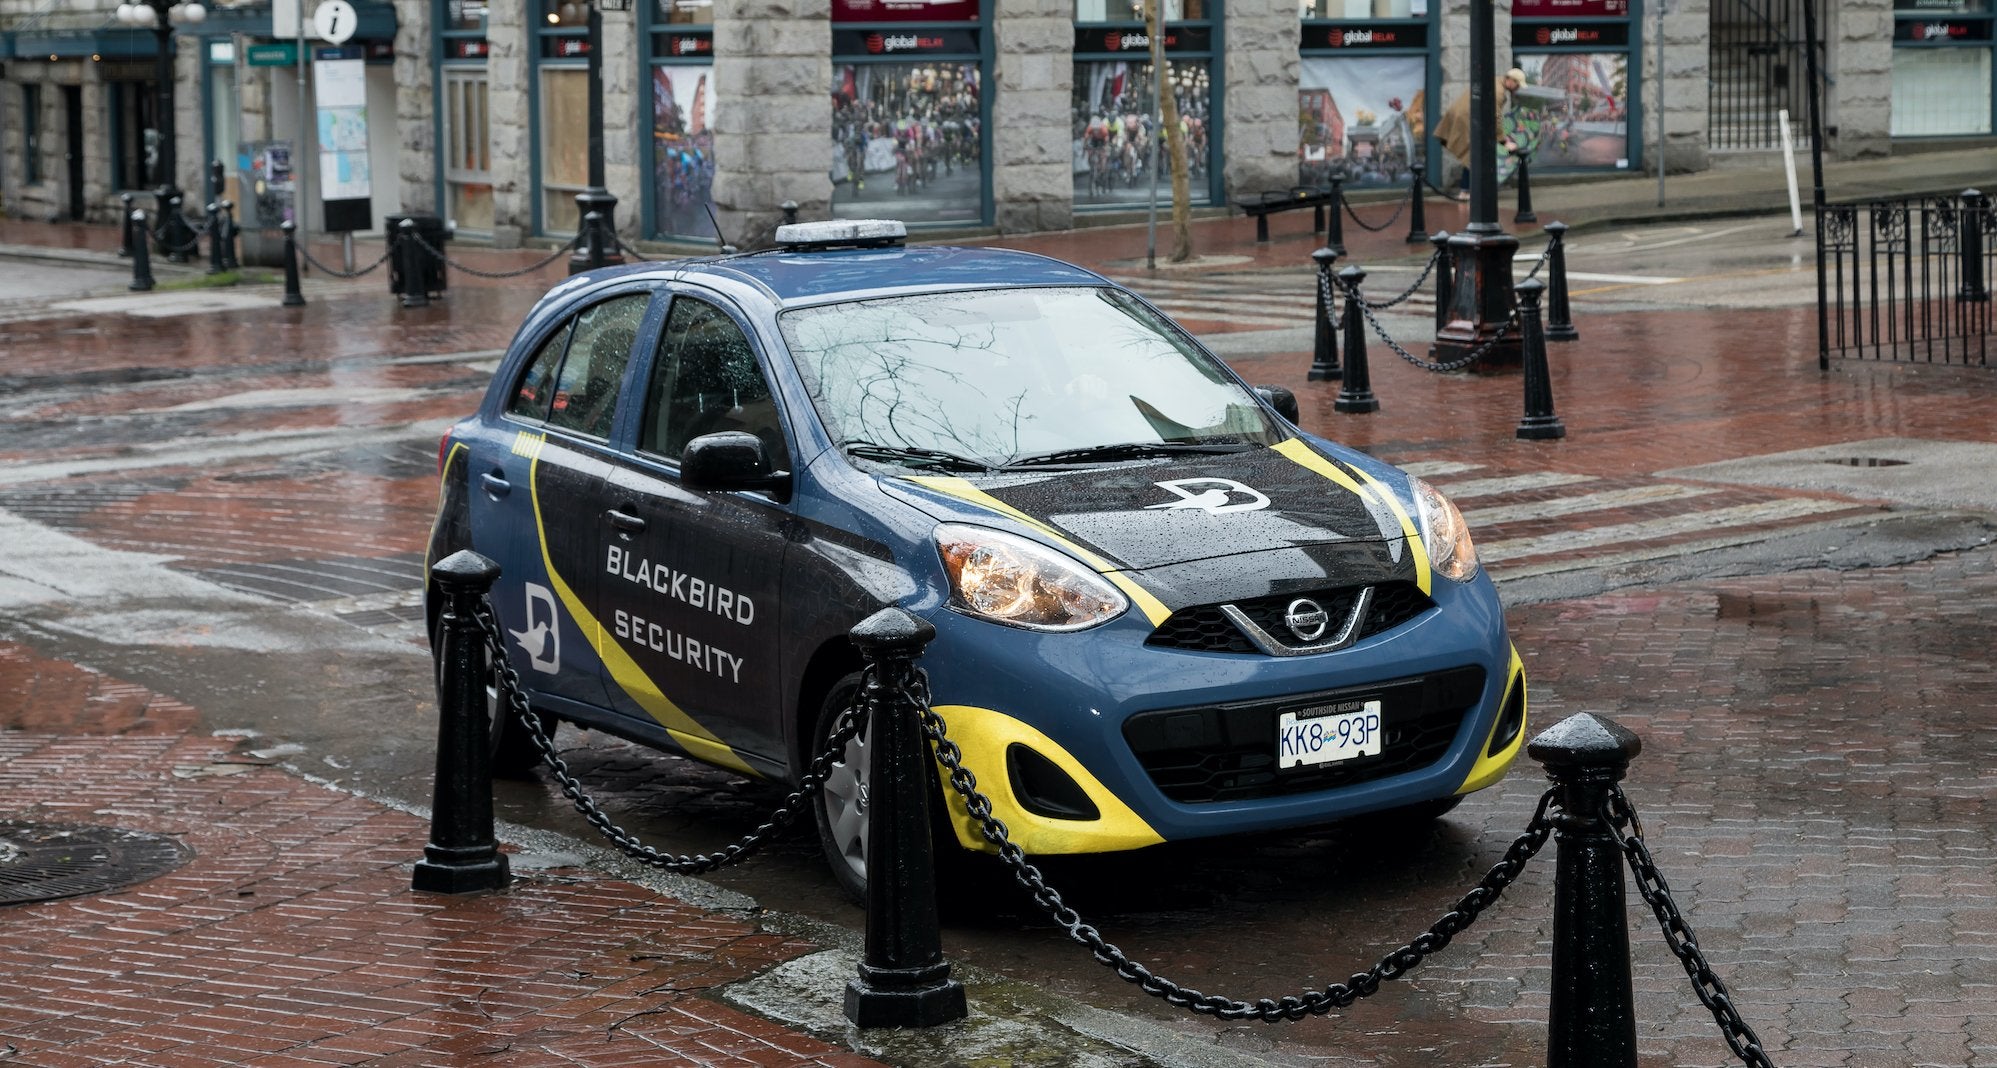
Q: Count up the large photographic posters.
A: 5